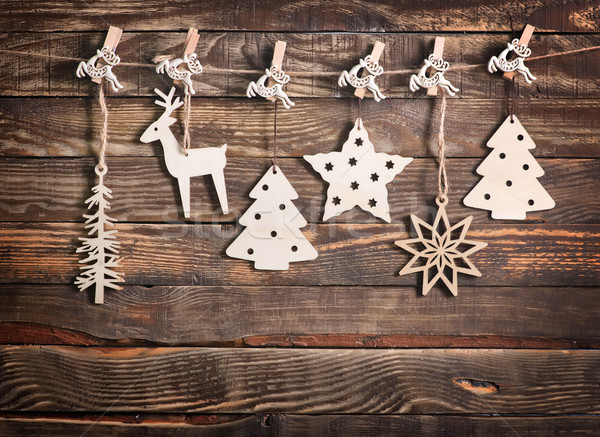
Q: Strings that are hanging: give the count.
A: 6